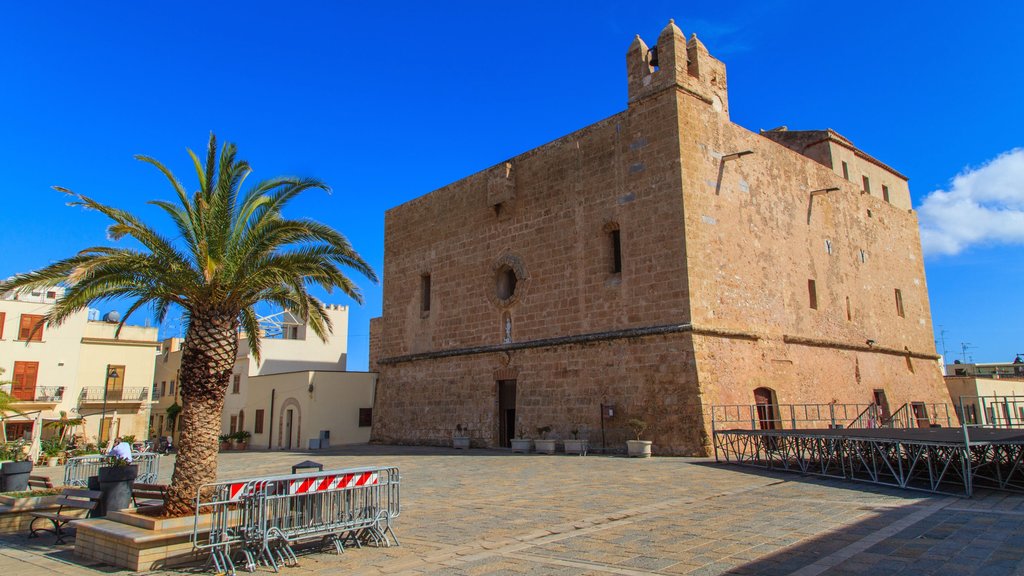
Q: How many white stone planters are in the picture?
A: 5